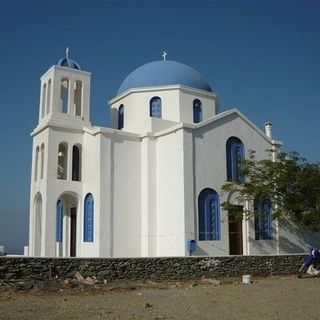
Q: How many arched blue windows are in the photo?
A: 8